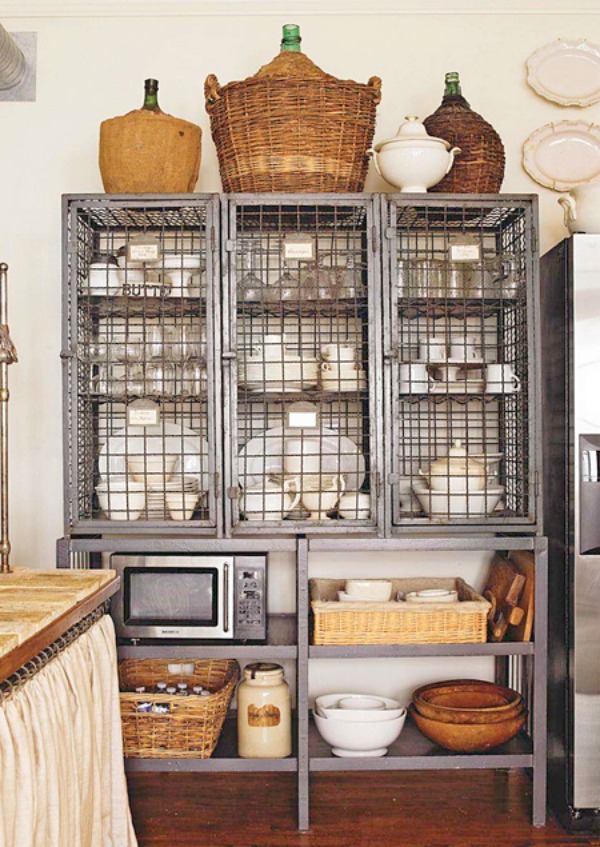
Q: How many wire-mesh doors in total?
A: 3